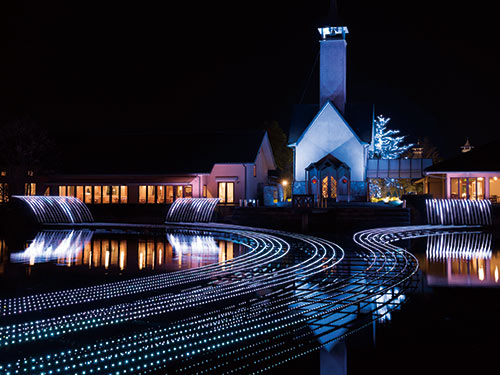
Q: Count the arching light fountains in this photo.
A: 3